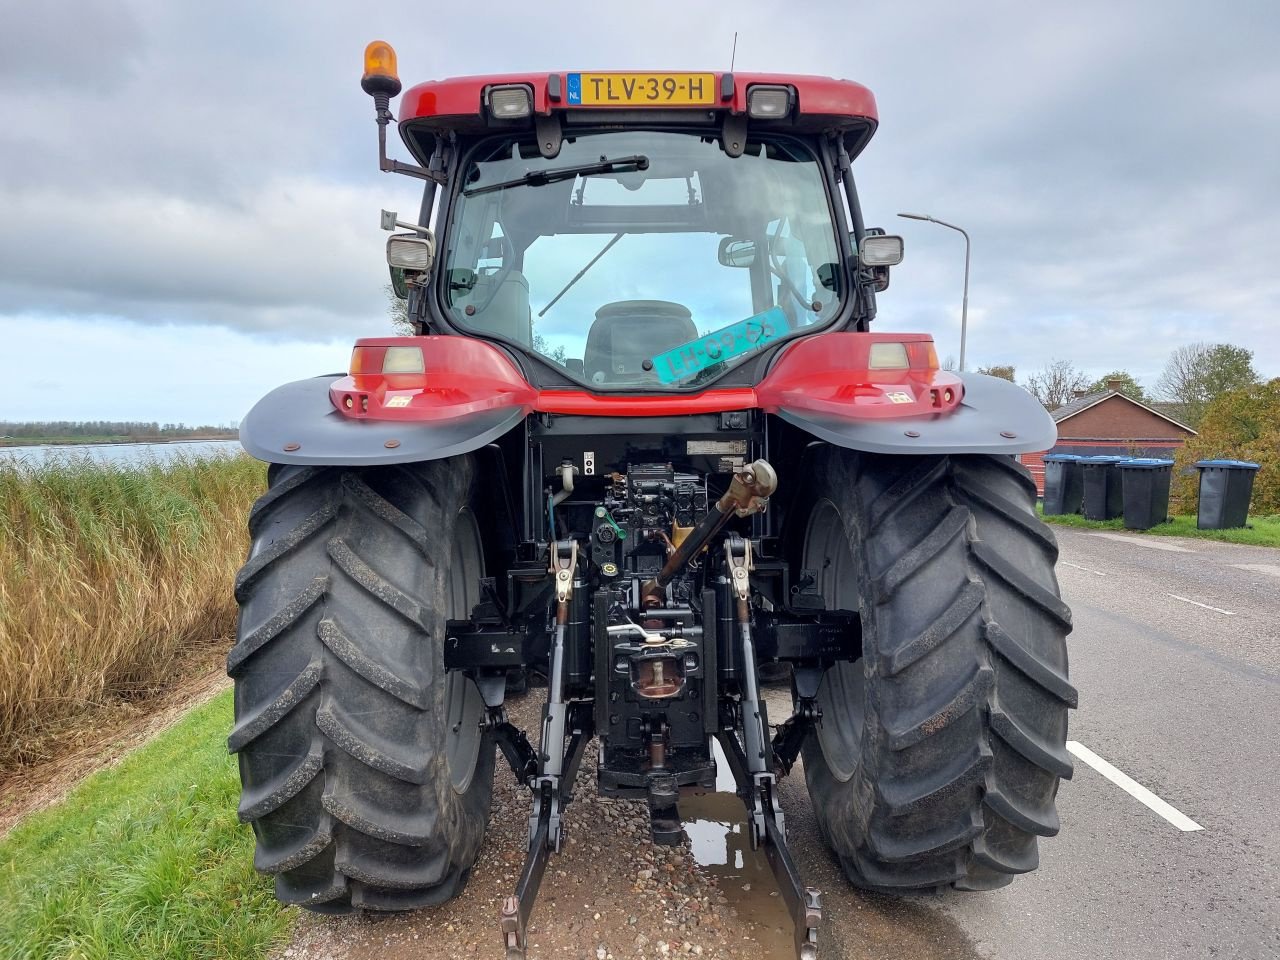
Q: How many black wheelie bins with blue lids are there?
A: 4